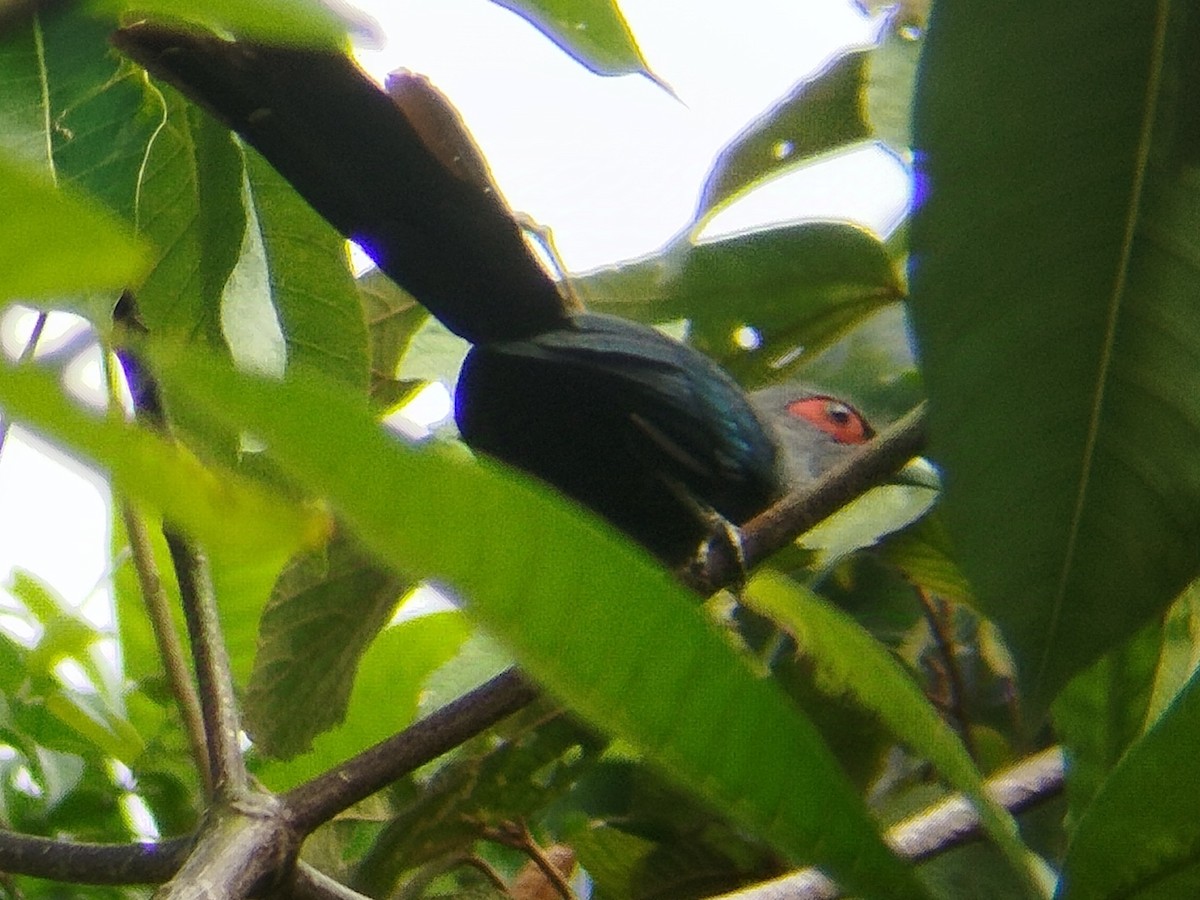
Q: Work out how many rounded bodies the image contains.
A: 1